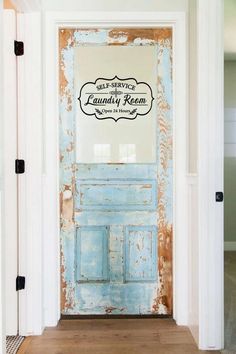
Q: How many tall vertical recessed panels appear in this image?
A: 2